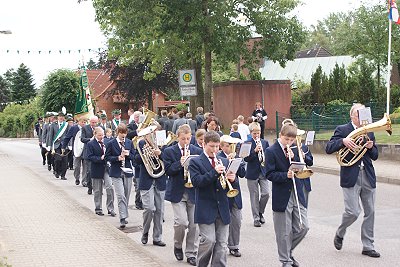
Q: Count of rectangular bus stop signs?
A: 1